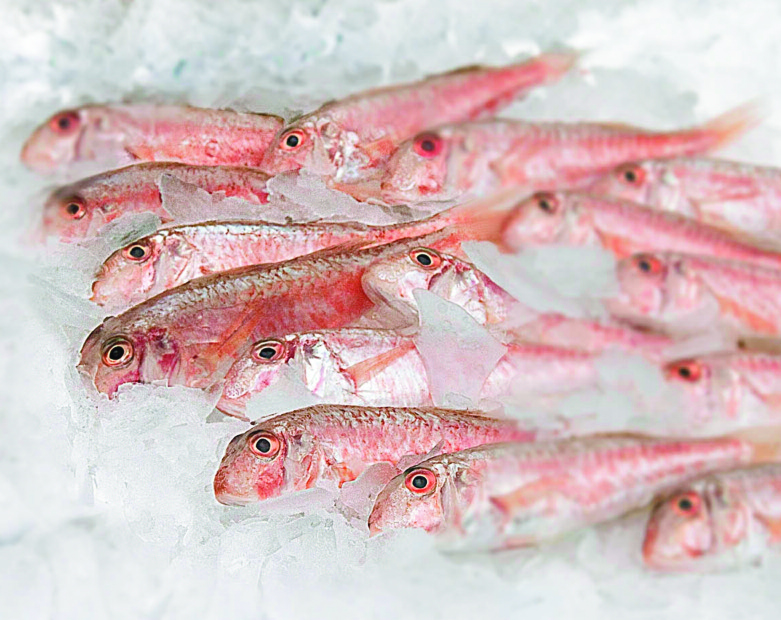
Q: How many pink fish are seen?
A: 15